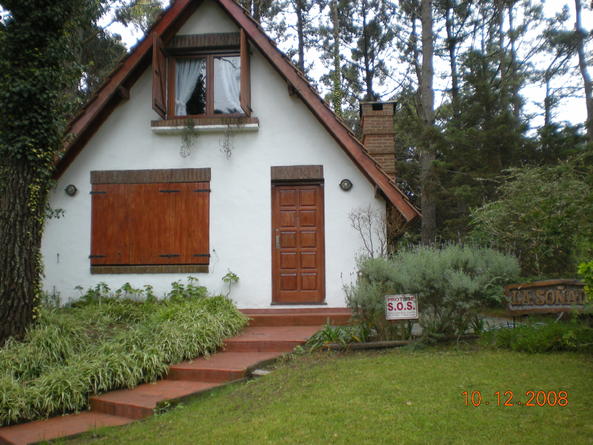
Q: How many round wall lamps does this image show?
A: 2